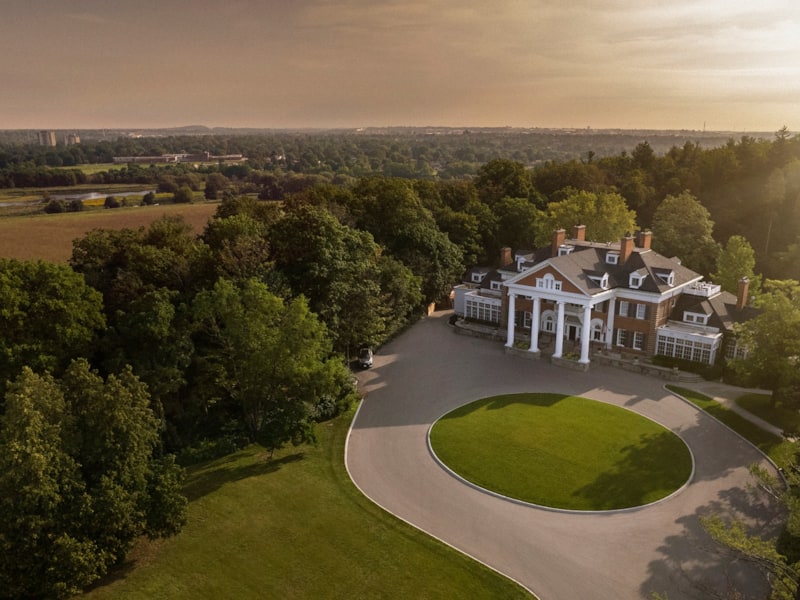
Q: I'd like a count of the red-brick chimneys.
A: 6